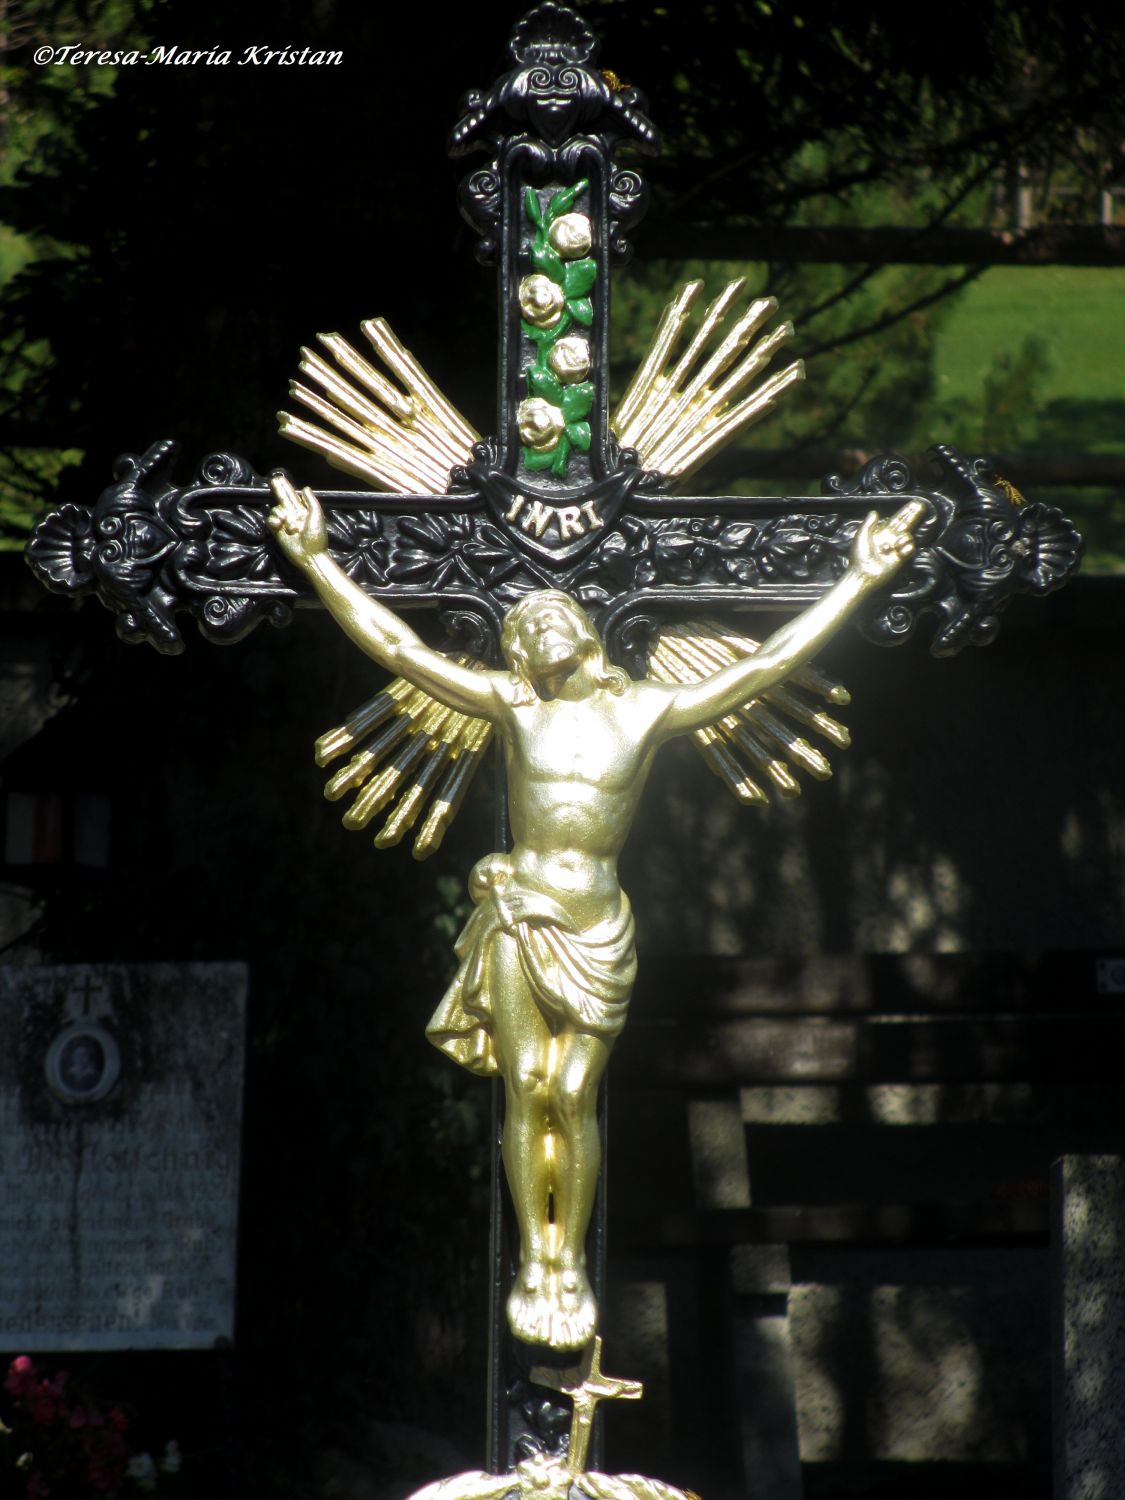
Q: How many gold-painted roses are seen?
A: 4